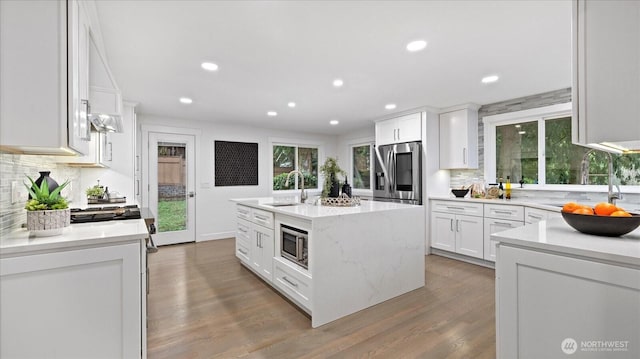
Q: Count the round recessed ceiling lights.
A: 9